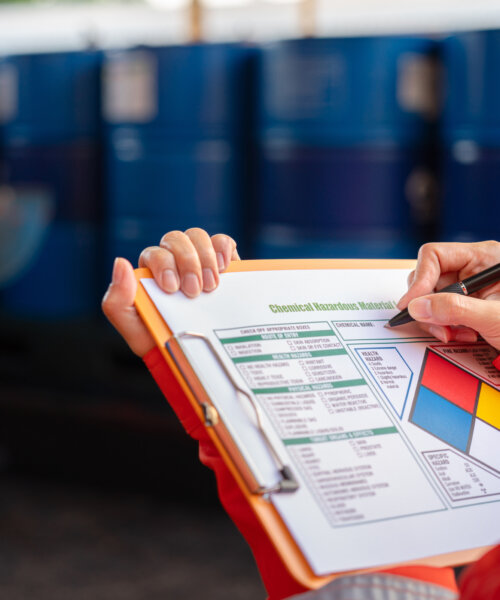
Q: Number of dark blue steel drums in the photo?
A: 4